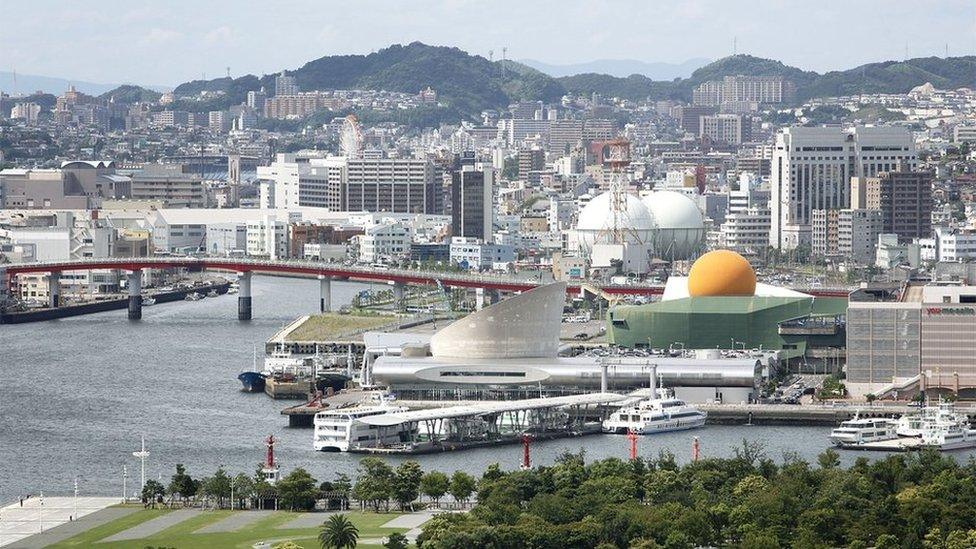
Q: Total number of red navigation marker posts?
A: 4